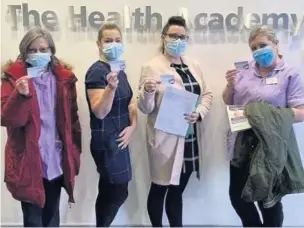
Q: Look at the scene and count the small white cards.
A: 4